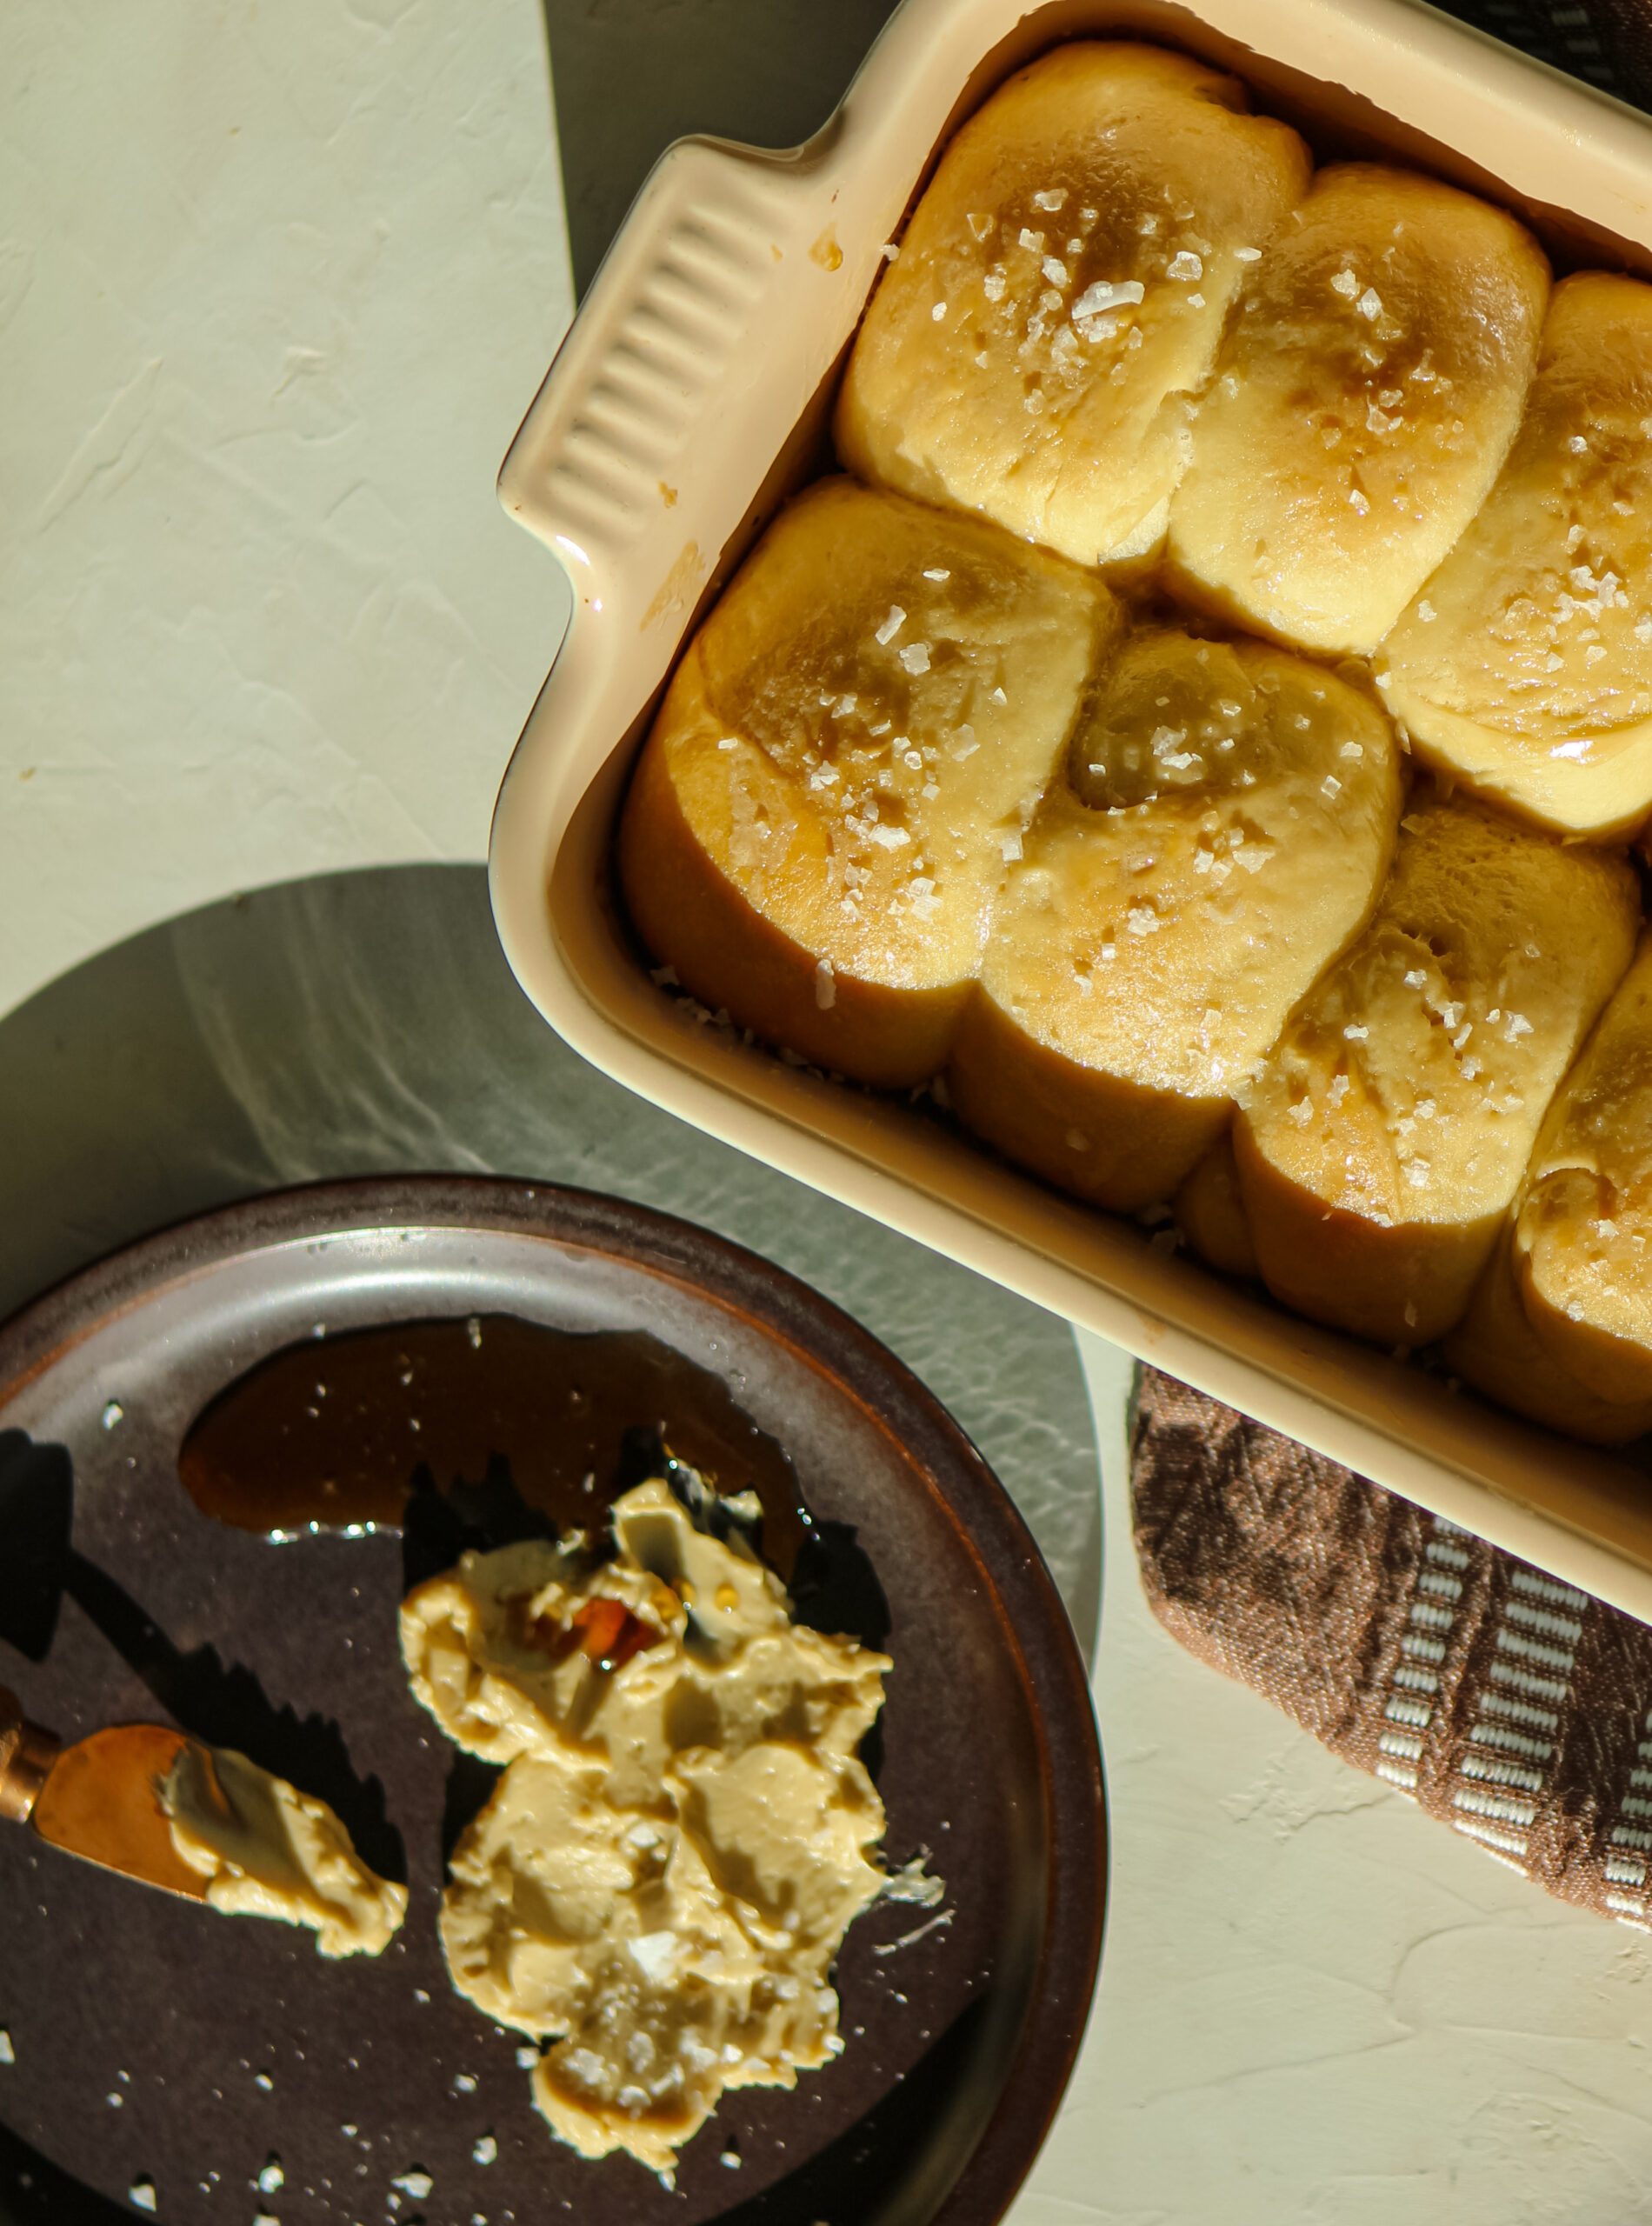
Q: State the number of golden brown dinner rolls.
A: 7